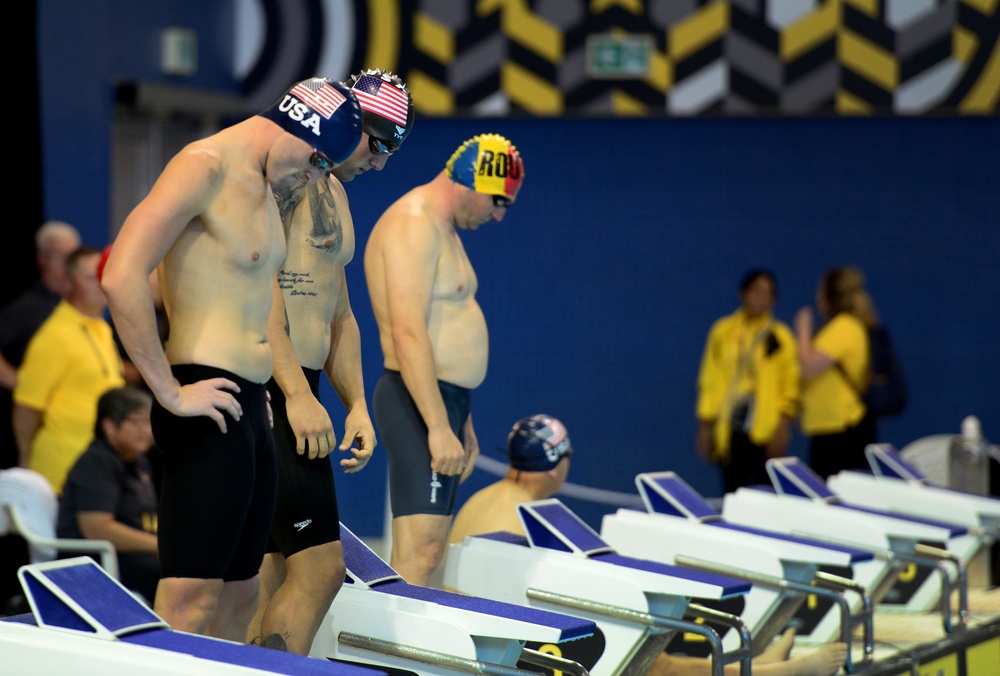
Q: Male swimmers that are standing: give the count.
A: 3